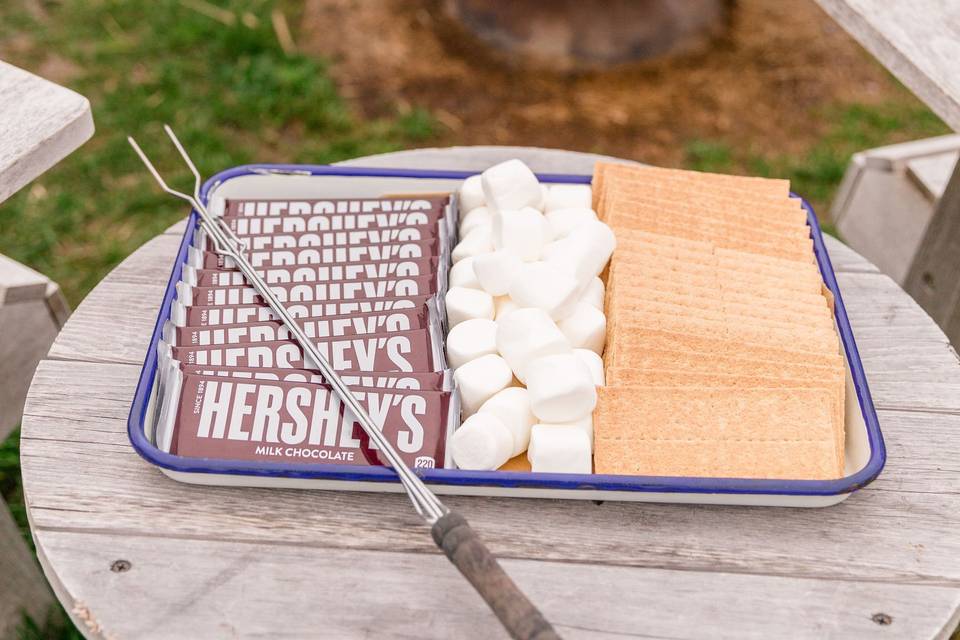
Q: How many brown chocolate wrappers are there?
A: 11